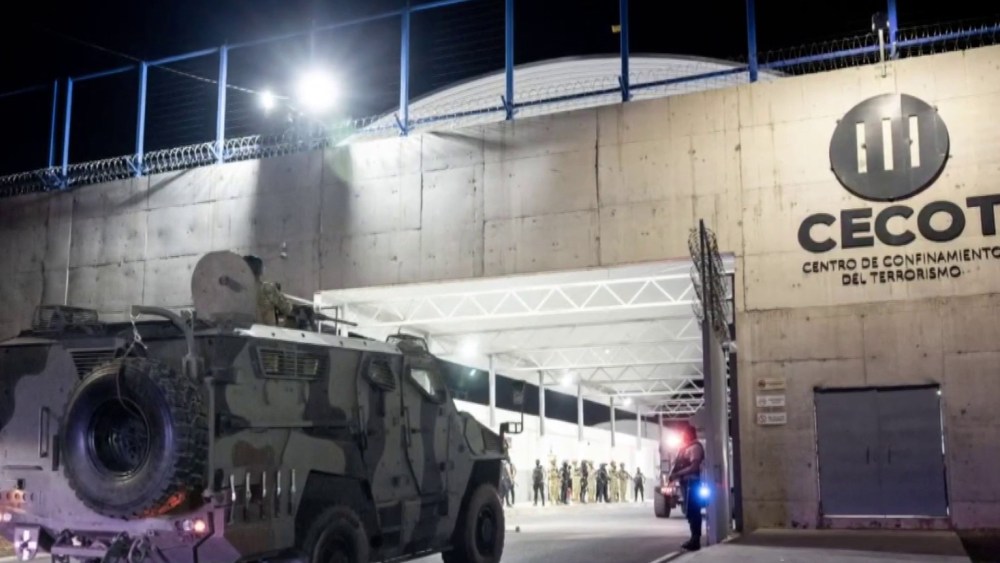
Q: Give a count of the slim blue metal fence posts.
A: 9